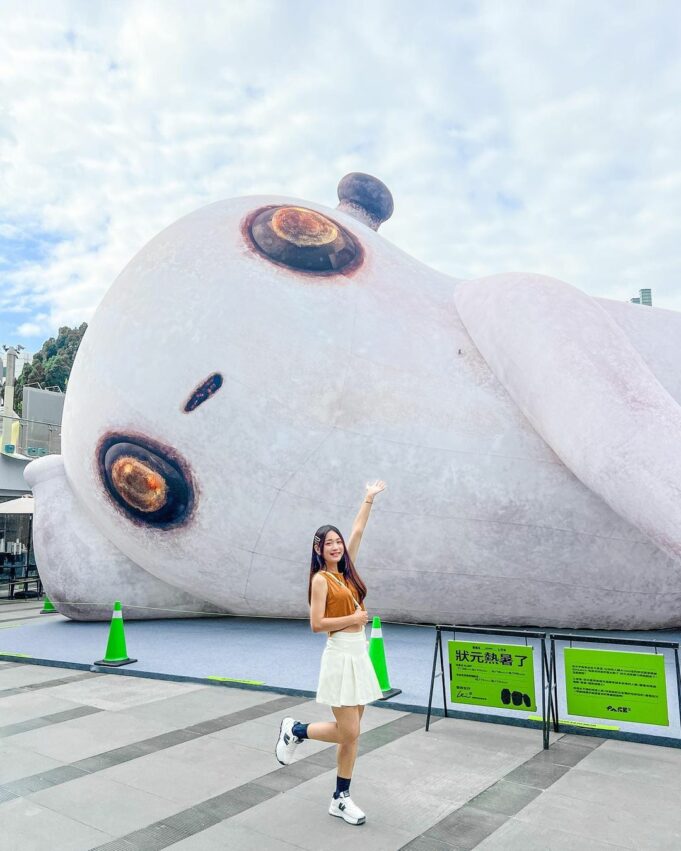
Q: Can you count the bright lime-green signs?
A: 2